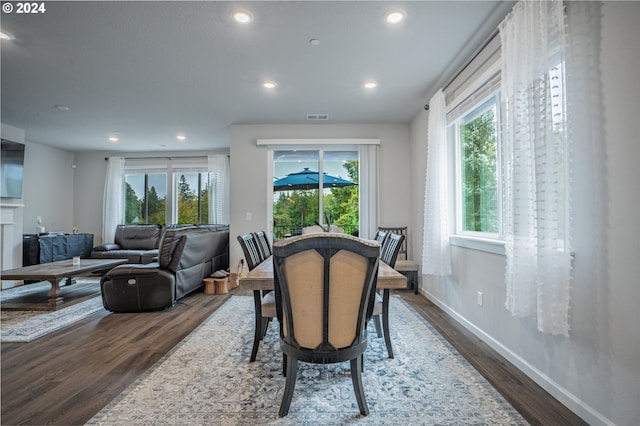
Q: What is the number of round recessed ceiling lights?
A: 7